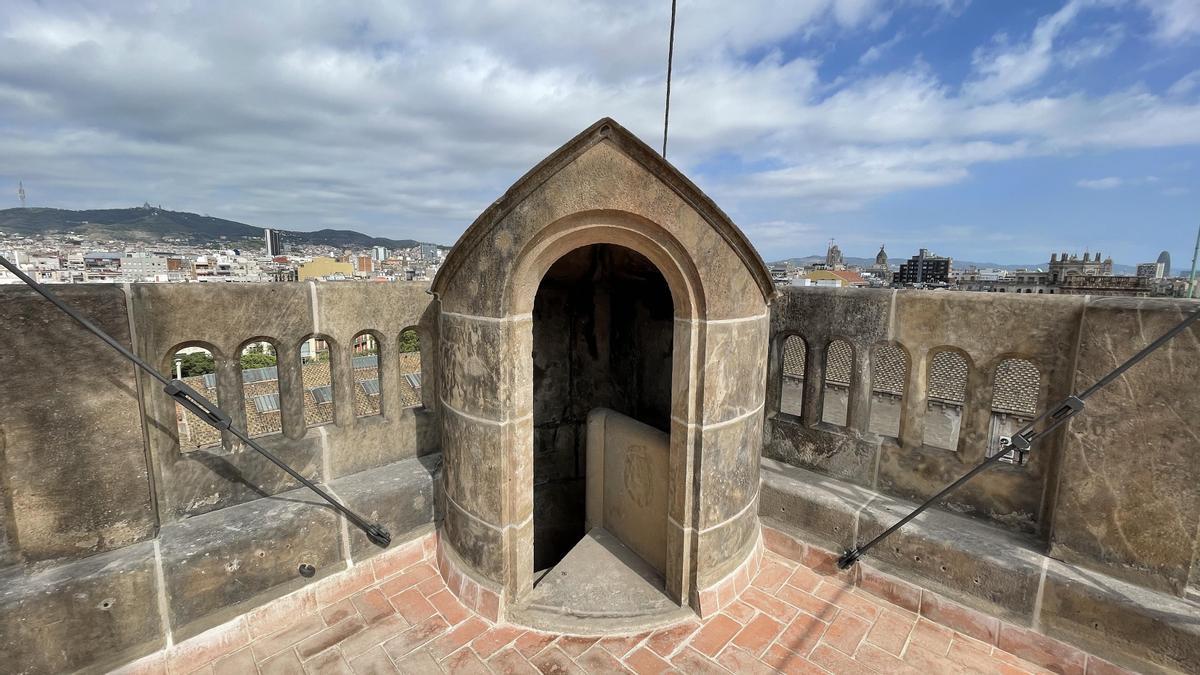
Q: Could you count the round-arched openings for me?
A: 11